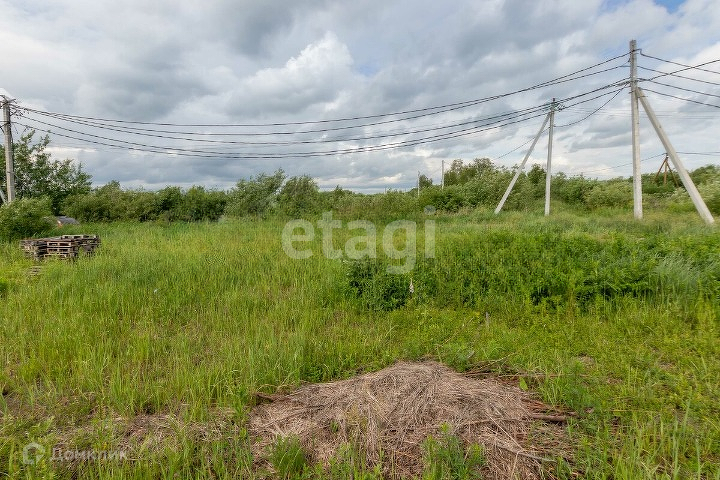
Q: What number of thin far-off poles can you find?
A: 2